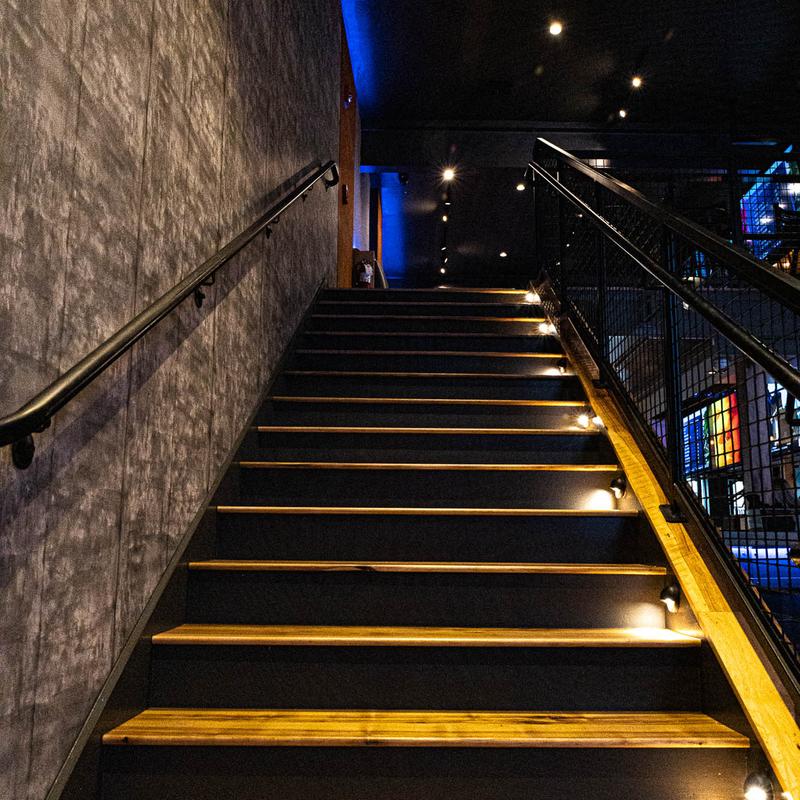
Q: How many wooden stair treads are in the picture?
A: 13